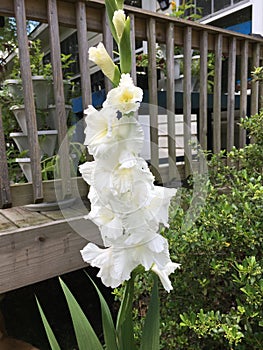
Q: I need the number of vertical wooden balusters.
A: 14